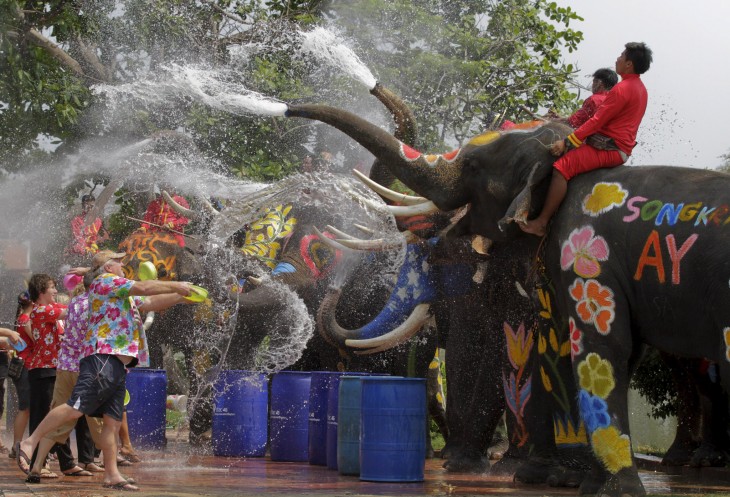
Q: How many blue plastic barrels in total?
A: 7